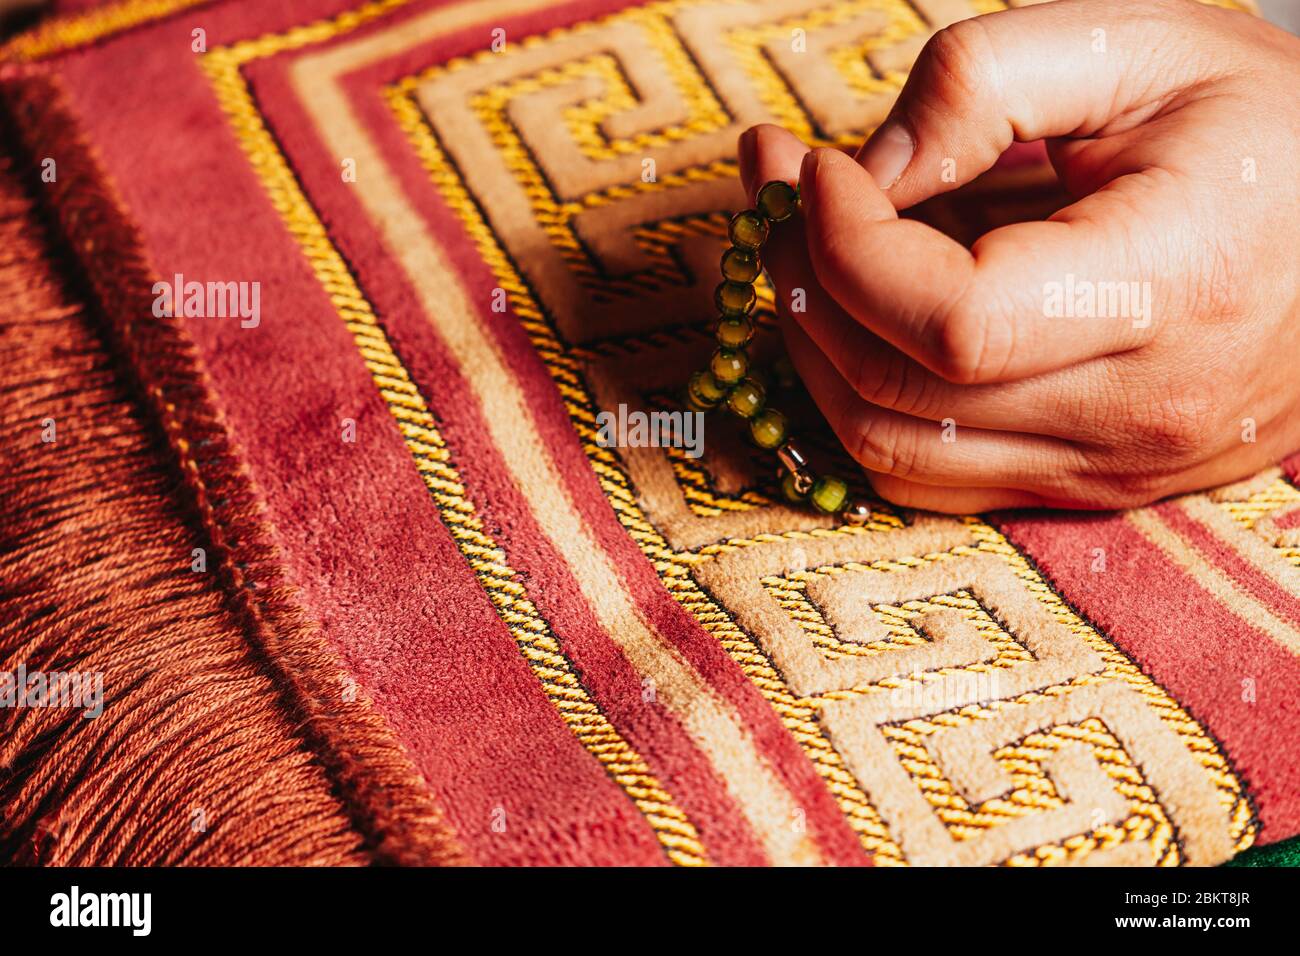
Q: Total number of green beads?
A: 11